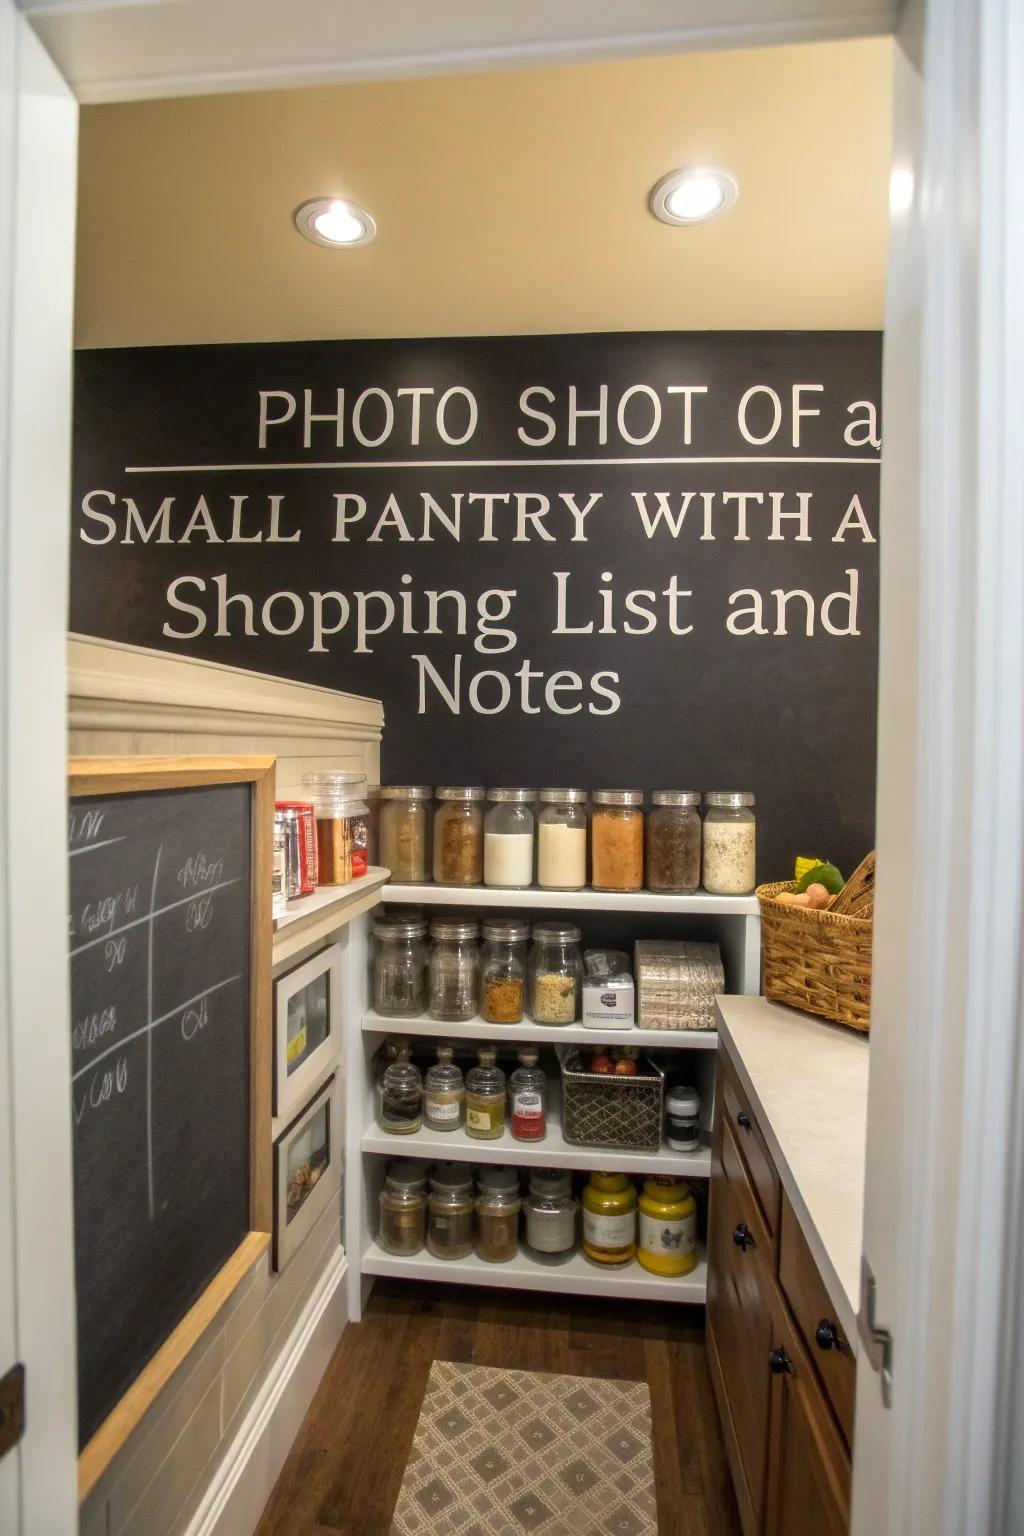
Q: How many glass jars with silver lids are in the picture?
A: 11